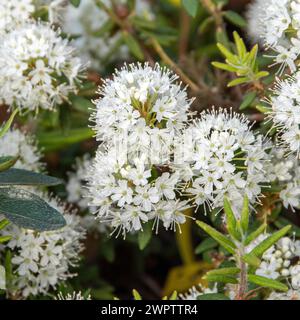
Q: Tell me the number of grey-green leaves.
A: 2